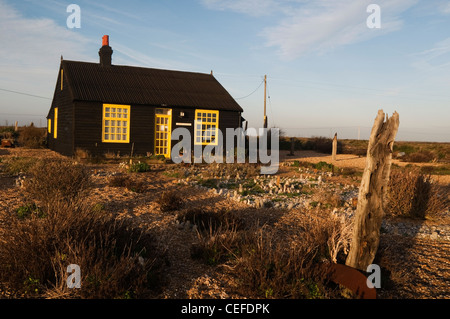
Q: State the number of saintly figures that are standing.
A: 0